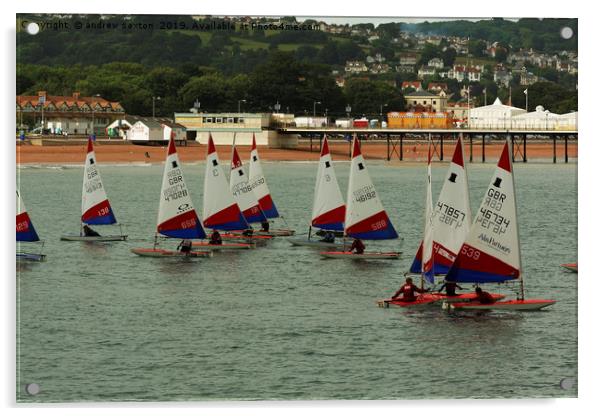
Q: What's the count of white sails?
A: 11